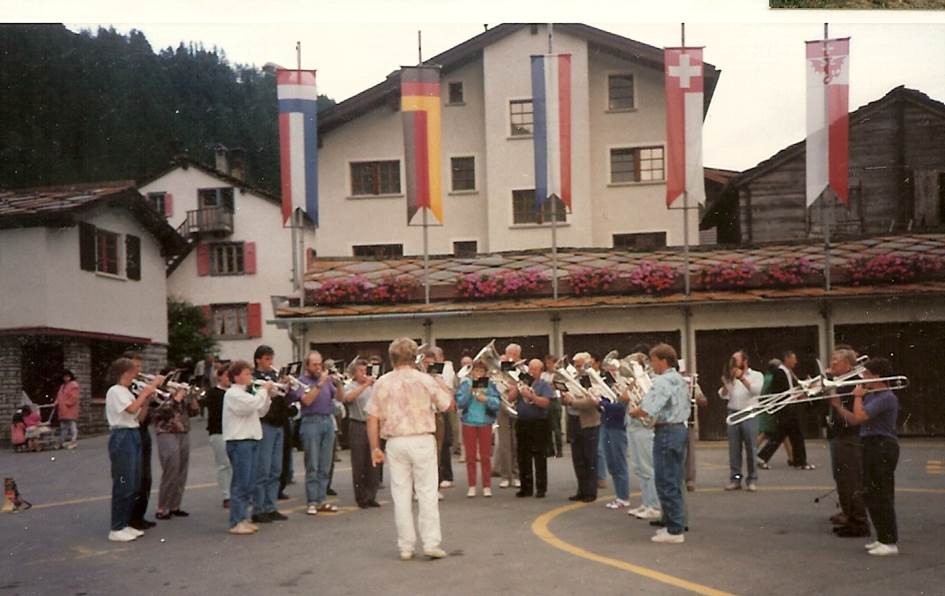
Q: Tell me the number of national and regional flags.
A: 5